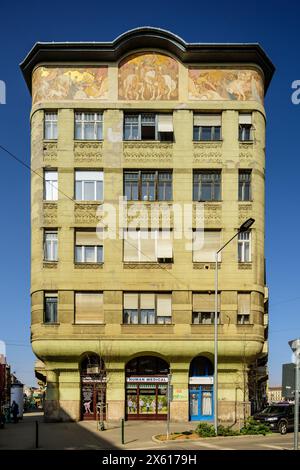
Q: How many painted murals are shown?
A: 3